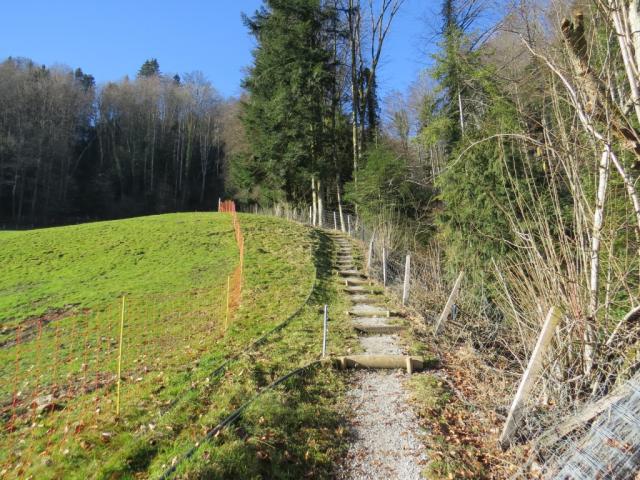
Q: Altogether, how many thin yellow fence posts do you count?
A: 2